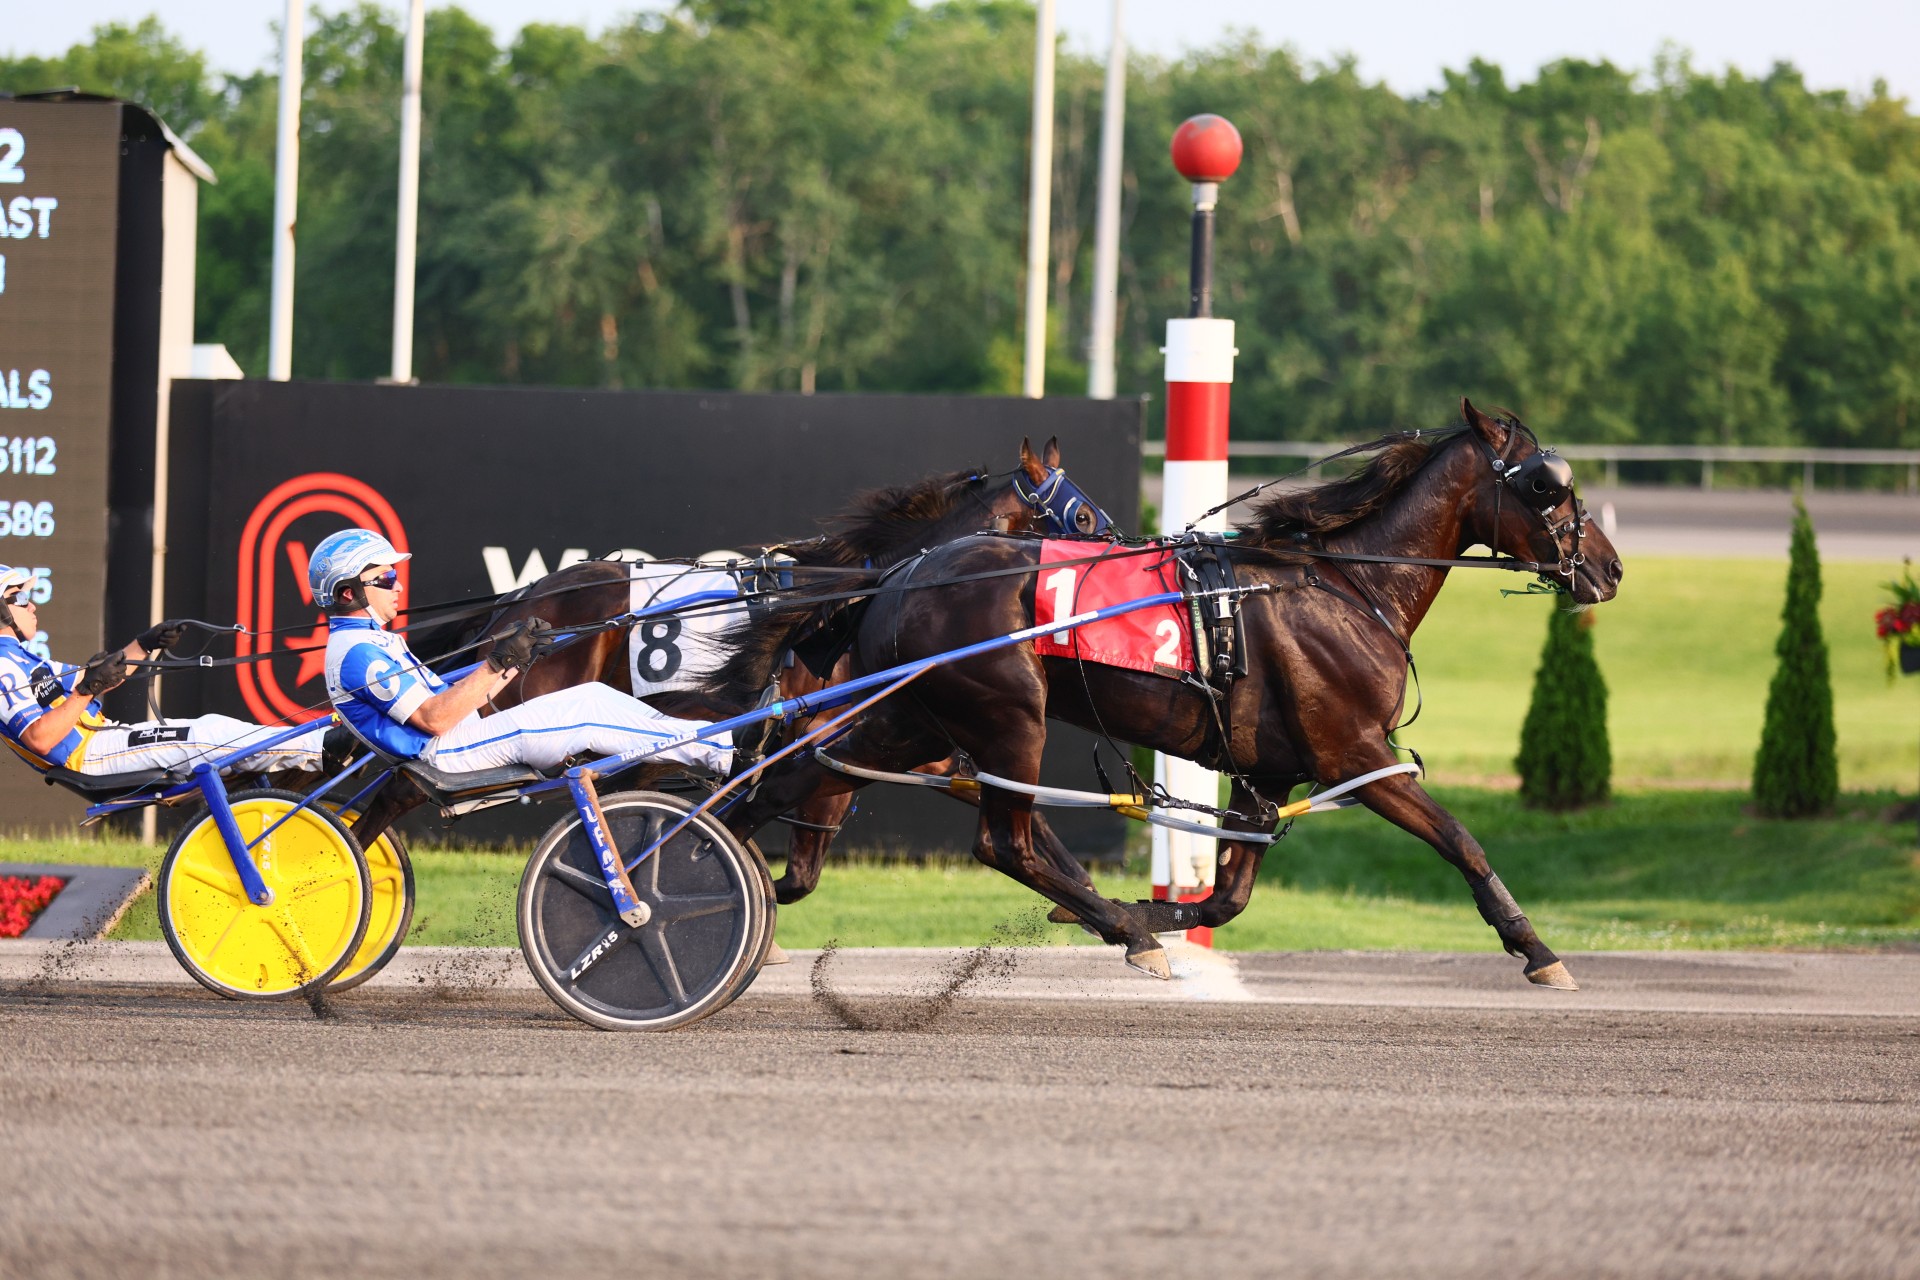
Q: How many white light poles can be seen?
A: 4